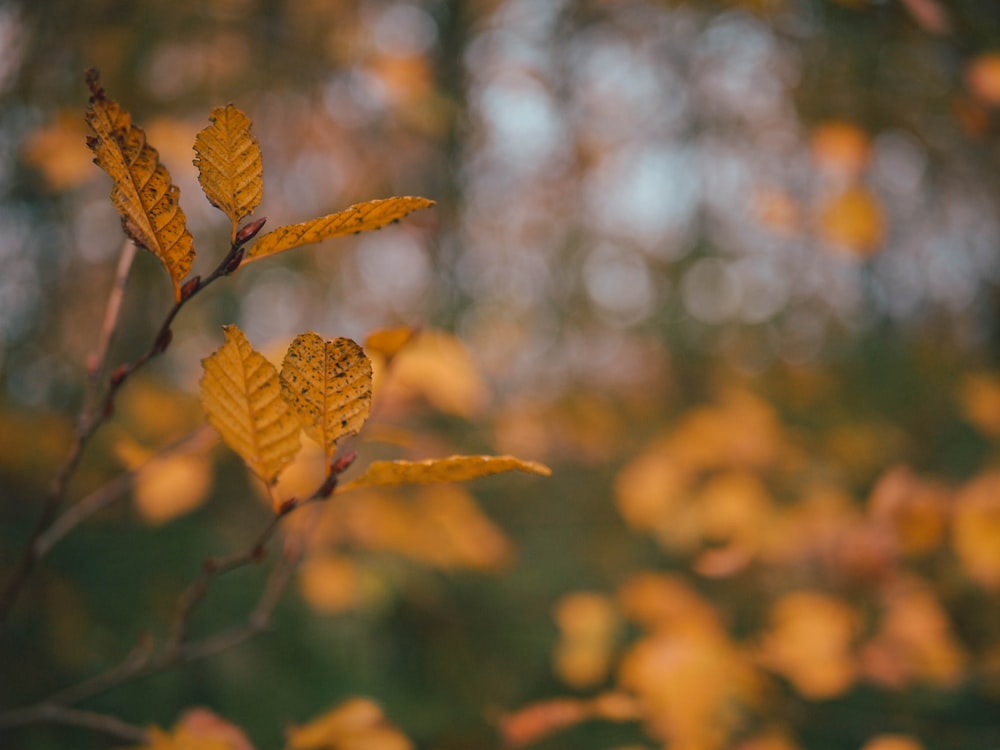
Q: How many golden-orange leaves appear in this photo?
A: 6